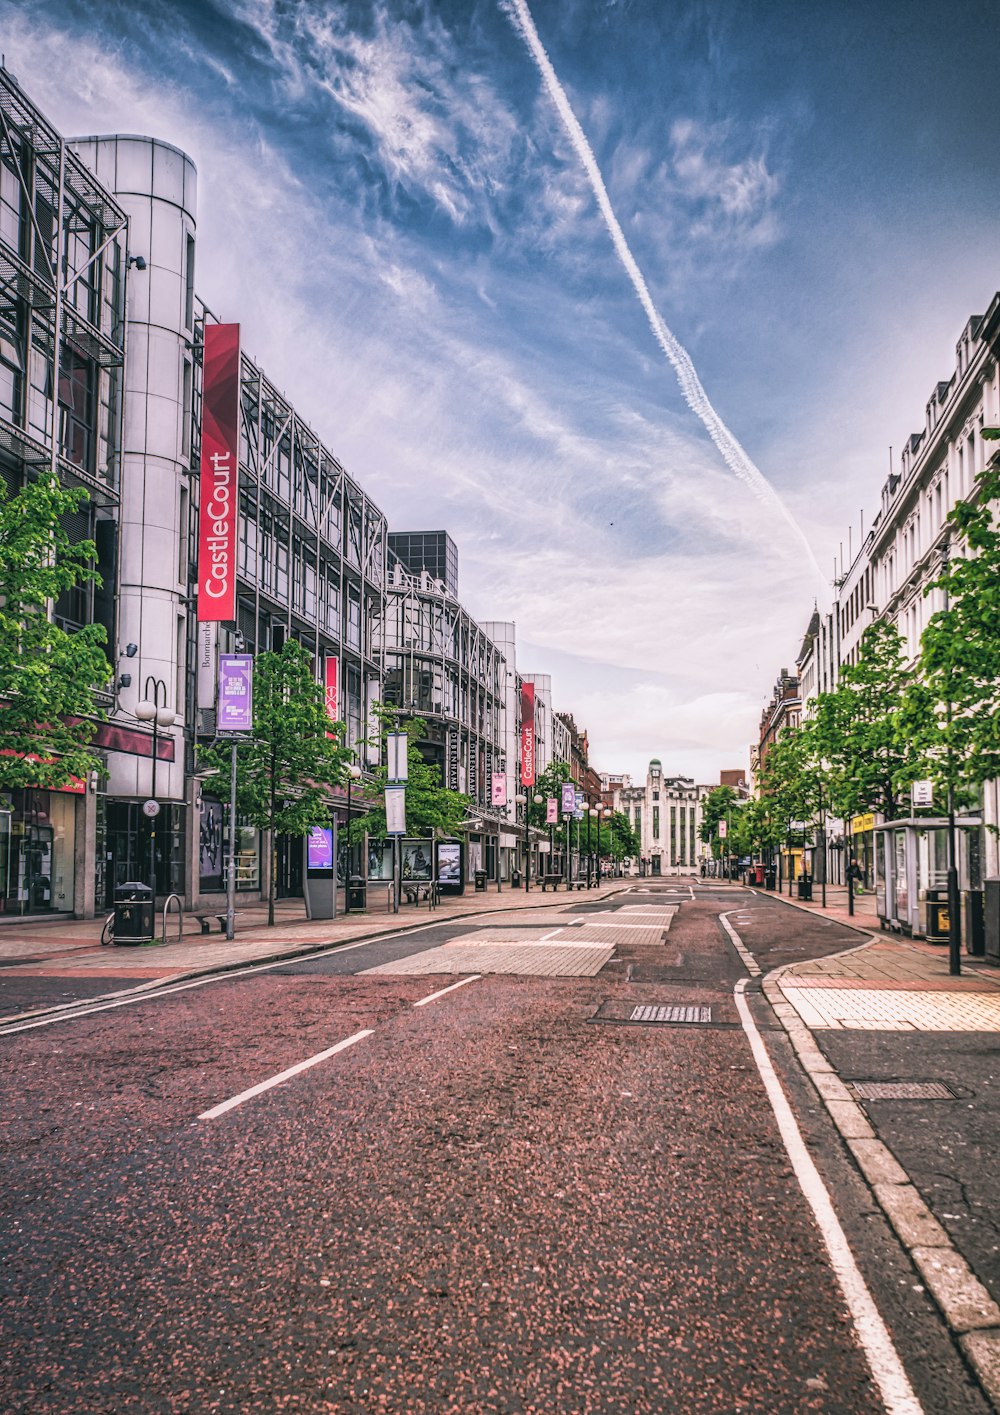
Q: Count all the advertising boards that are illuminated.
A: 2